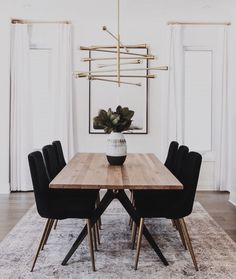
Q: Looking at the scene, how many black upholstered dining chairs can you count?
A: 6